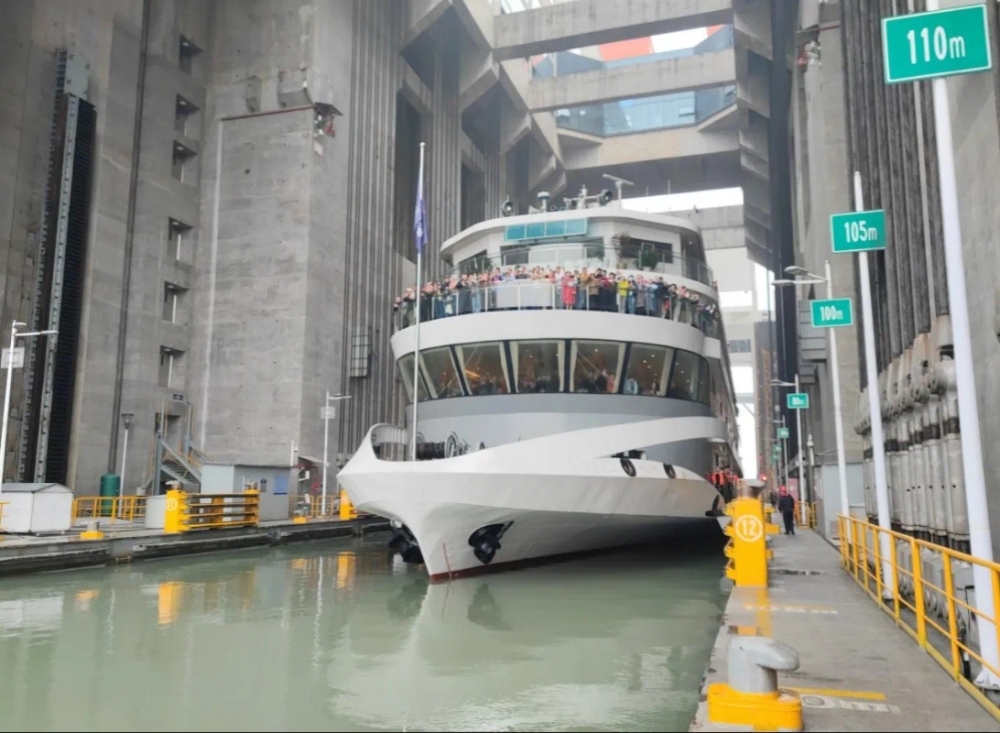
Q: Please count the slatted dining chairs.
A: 0